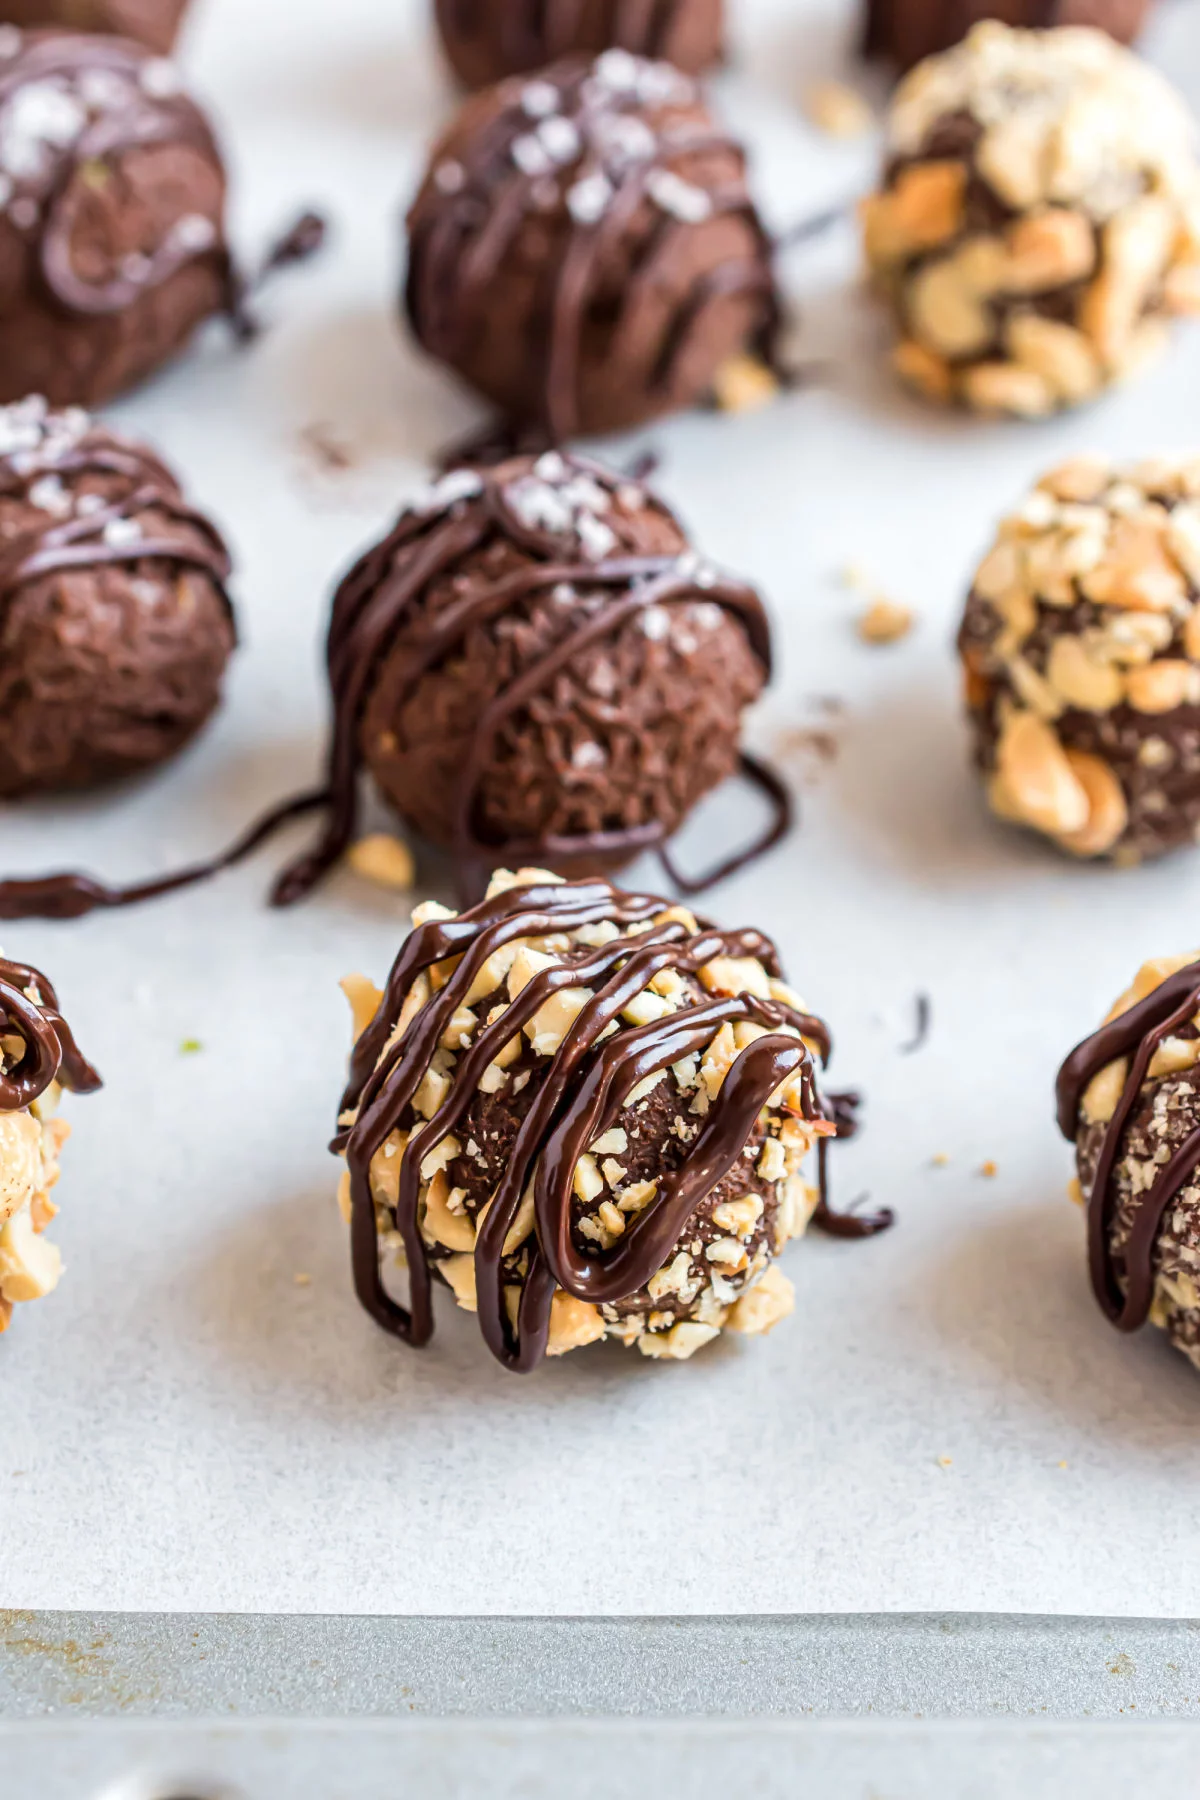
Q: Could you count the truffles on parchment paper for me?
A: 12